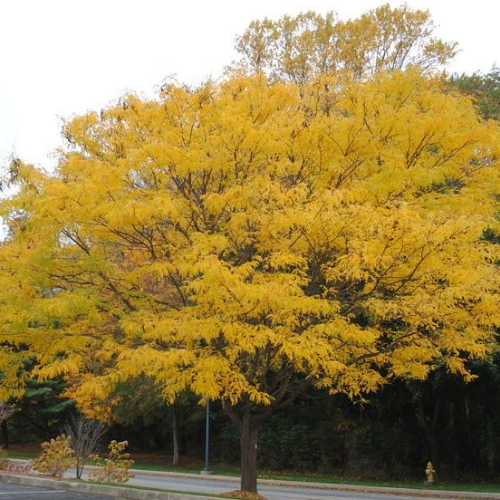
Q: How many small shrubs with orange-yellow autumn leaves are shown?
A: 2